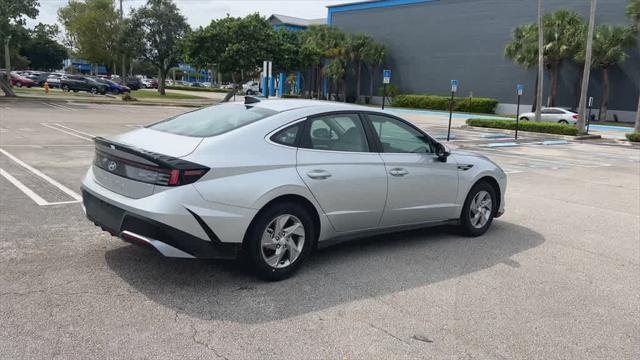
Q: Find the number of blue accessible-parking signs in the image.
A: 3